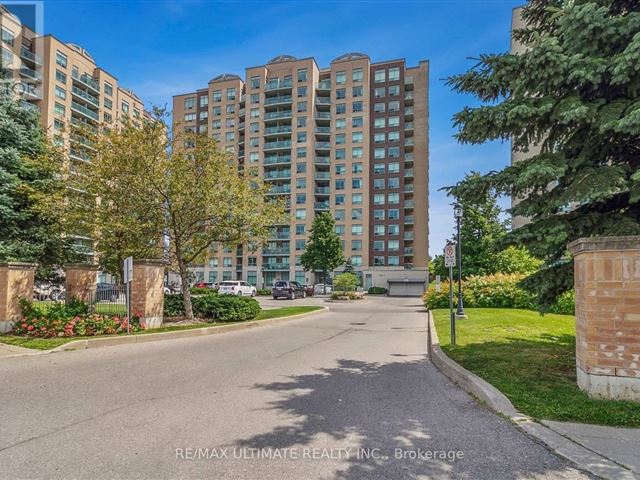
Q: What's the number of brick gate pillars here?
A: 4